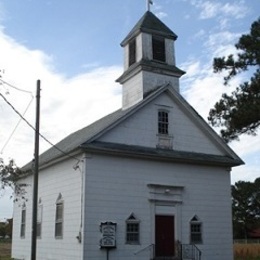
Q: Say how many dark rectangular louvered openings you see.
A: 2